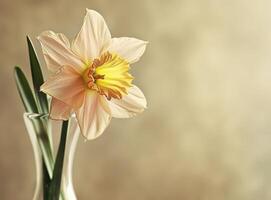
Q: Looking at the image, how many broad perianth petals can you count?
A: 6